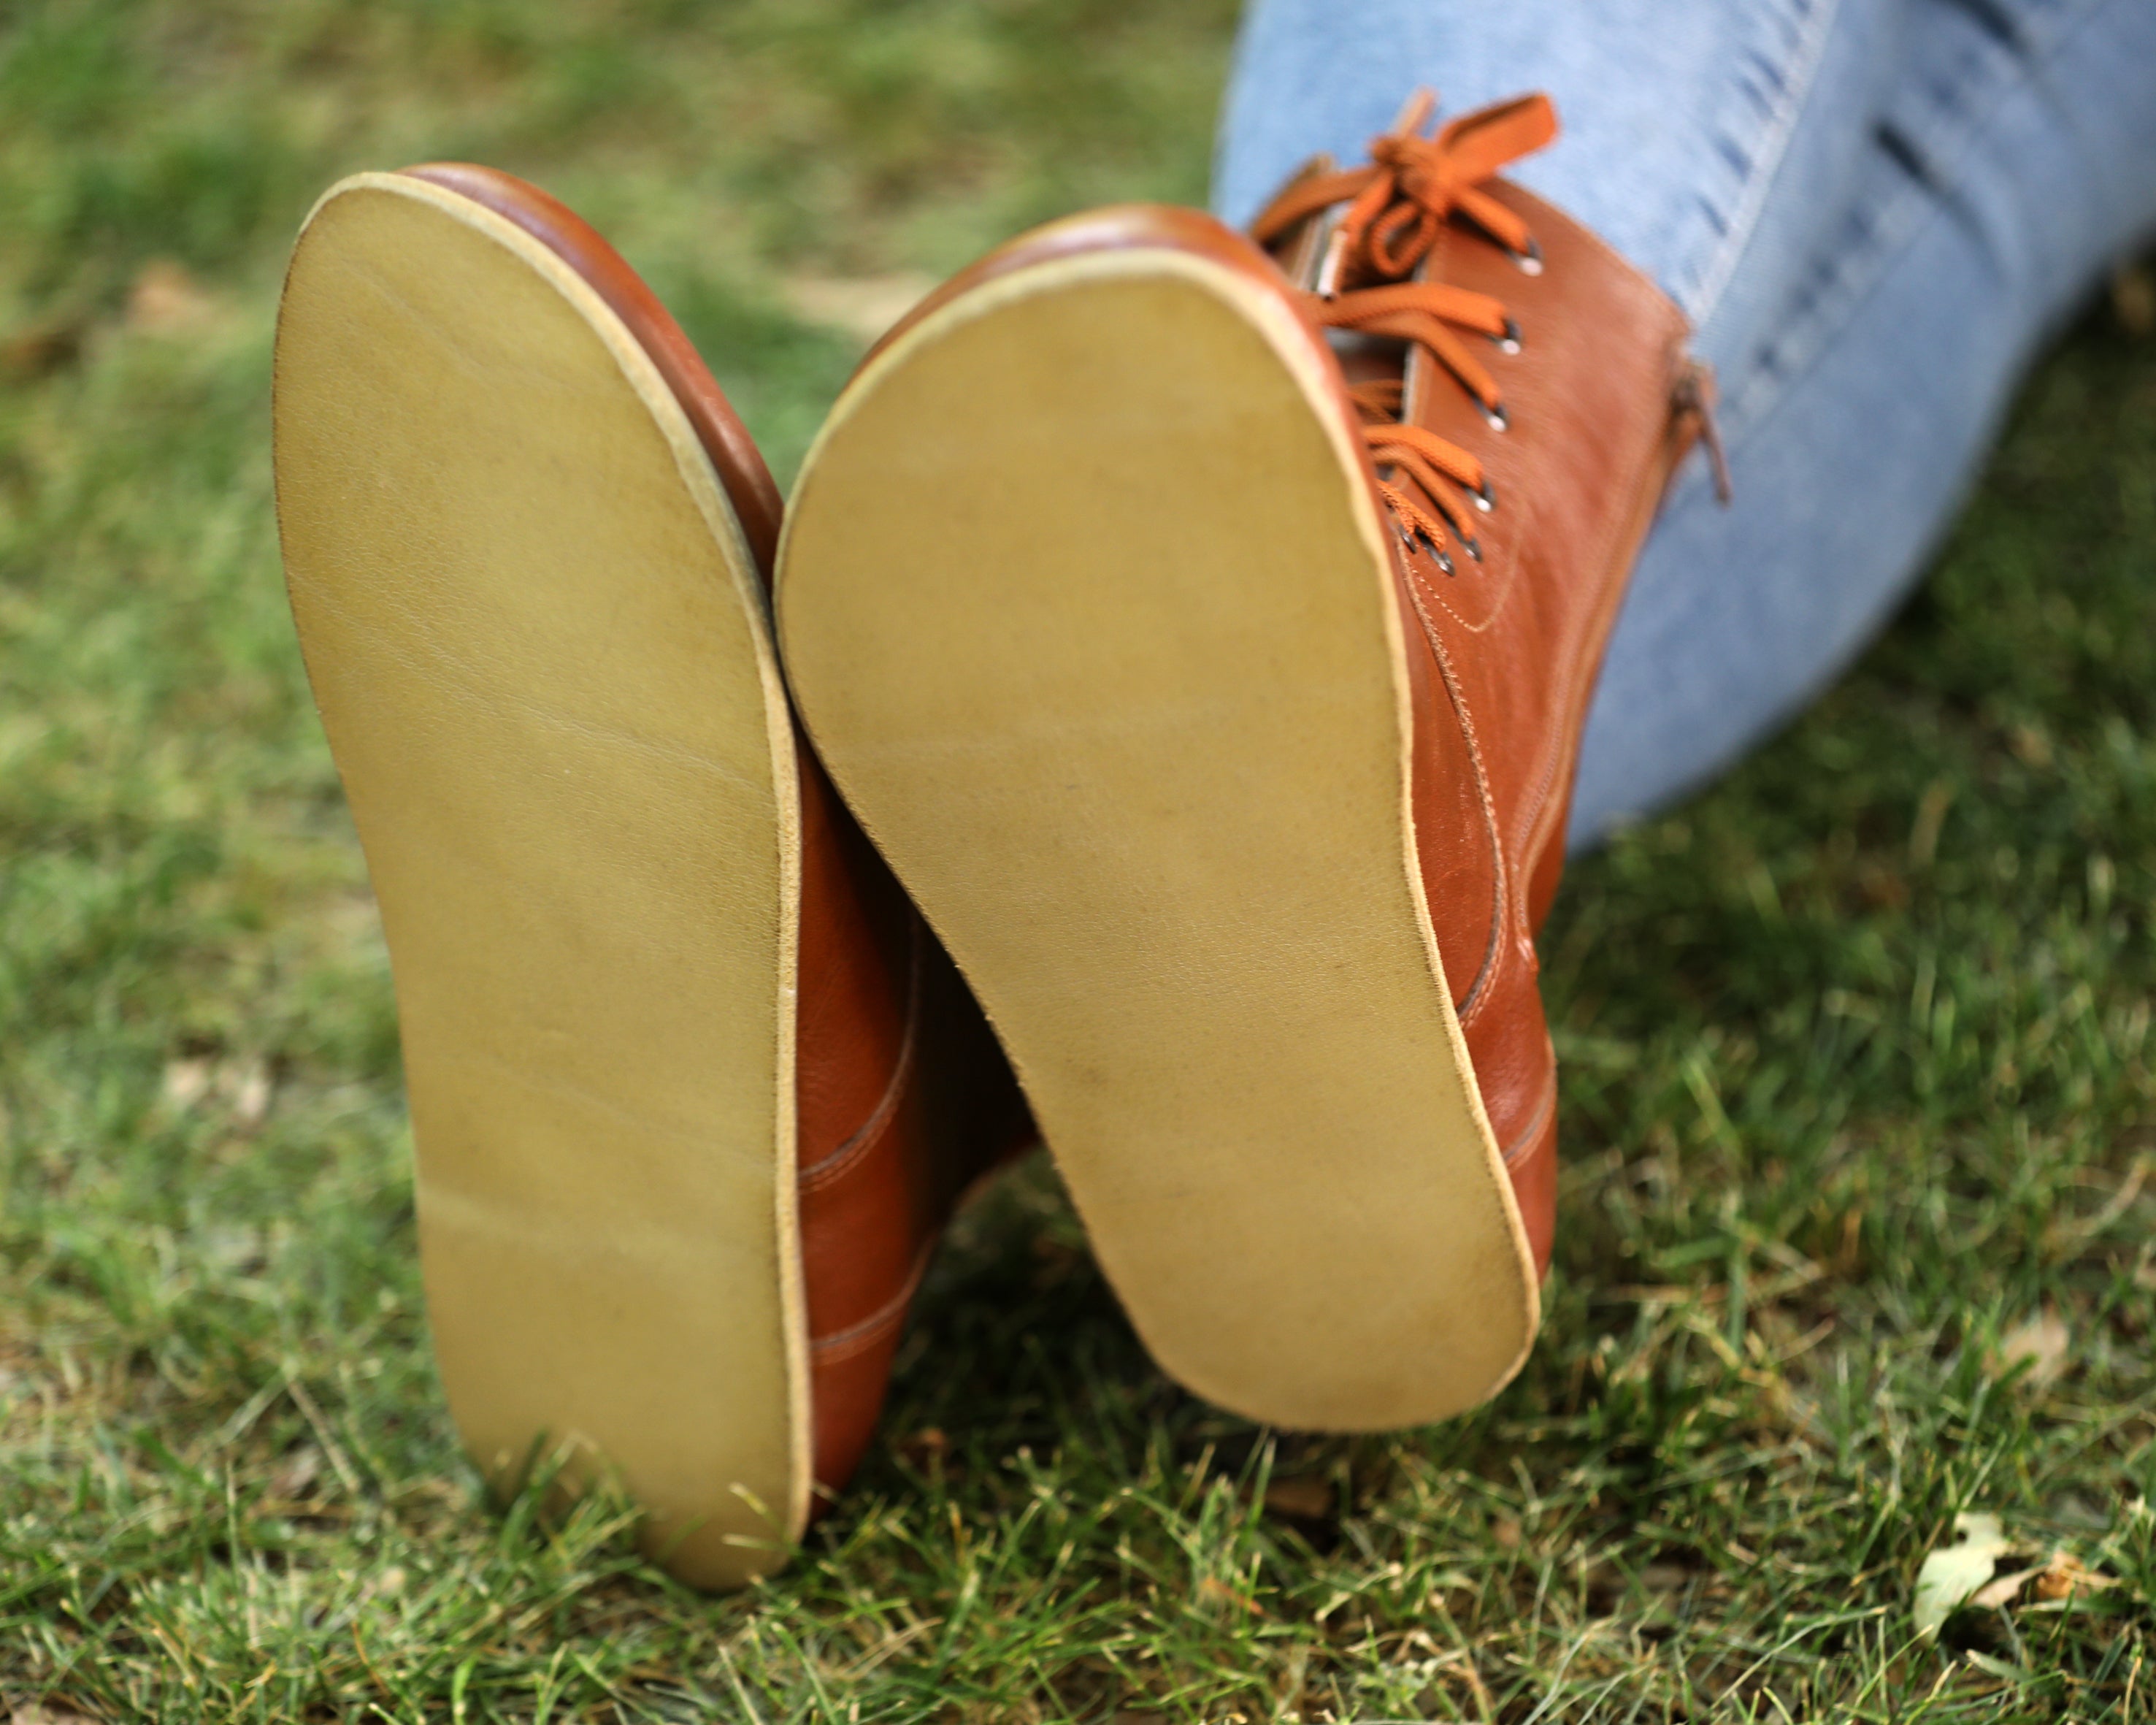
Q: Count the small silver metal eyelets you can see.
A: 7